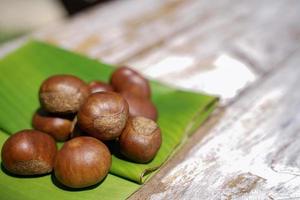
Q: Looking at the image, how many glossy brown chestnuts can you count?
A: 9